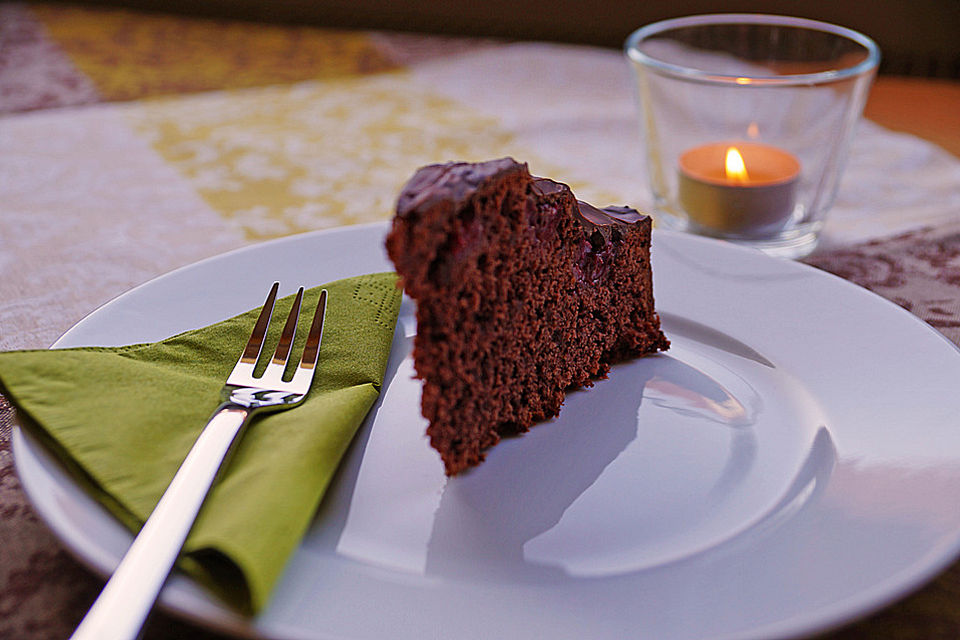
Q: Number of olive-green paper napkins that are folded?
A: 1